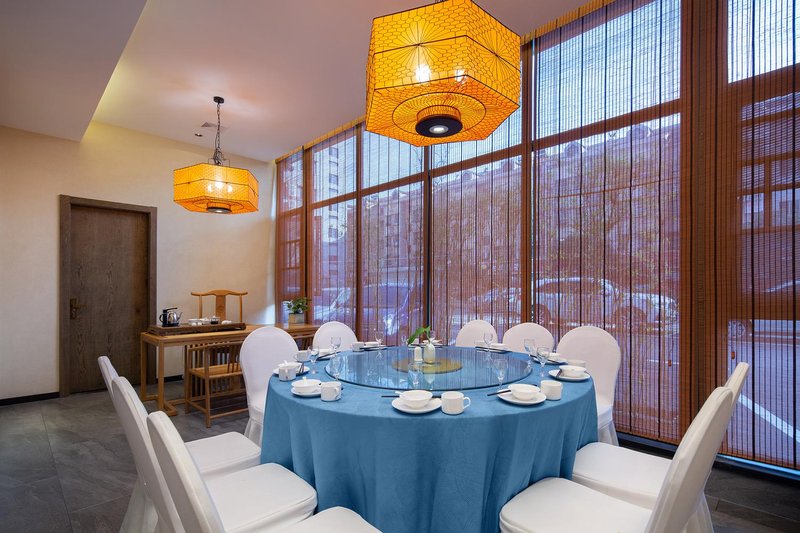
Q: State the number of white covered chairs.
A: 10